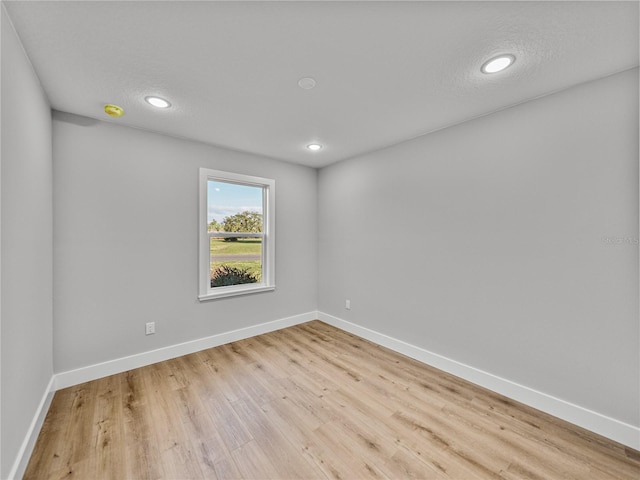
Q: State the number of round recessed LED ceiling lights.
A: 3